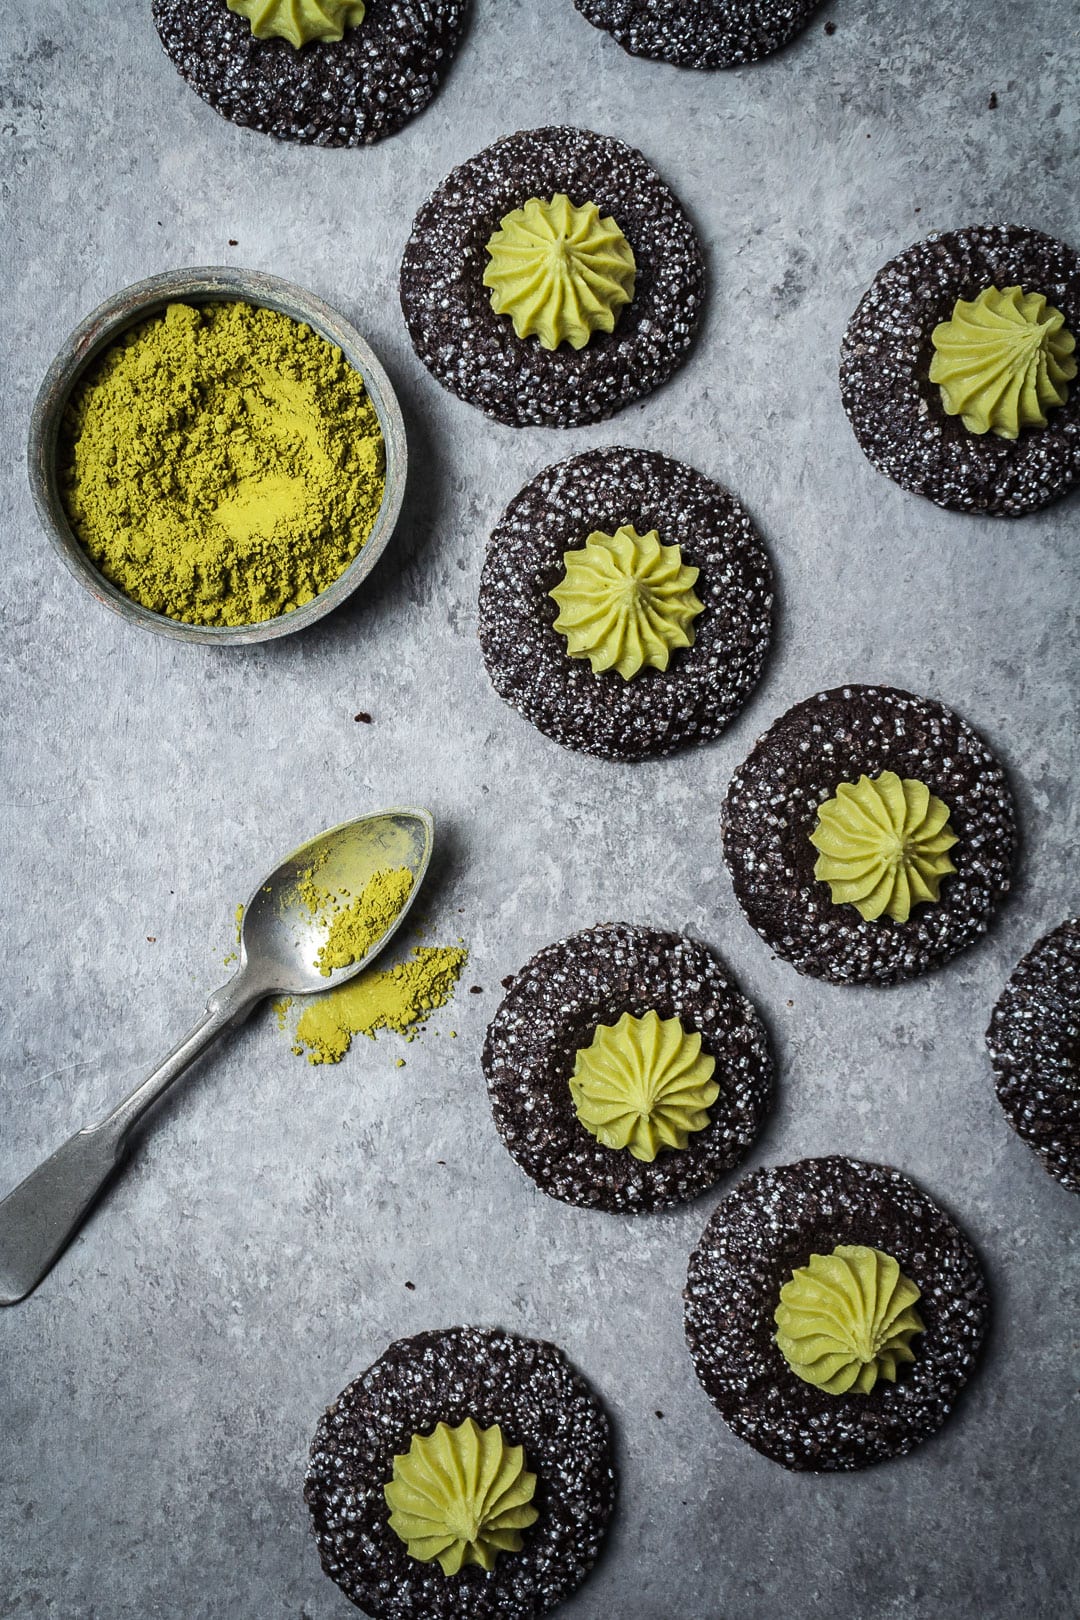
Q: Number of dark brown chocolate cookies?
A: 10